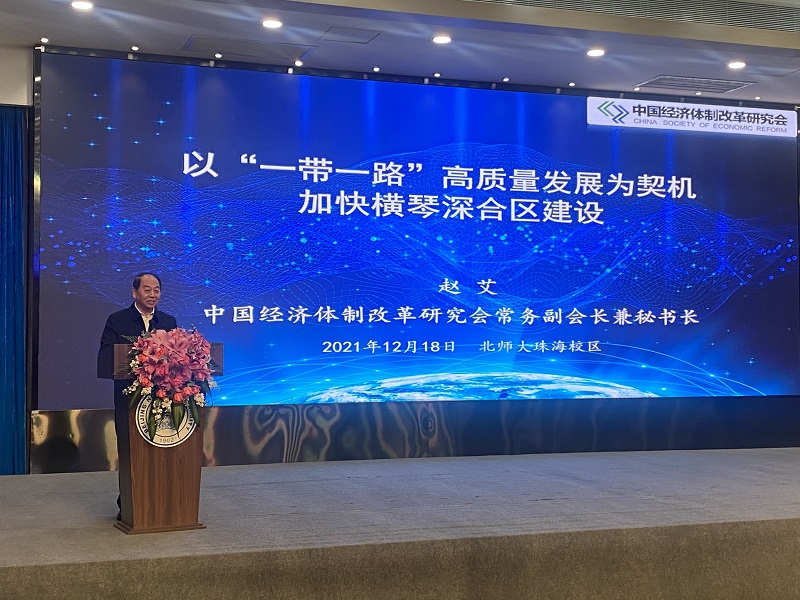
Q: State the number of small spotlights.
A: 11